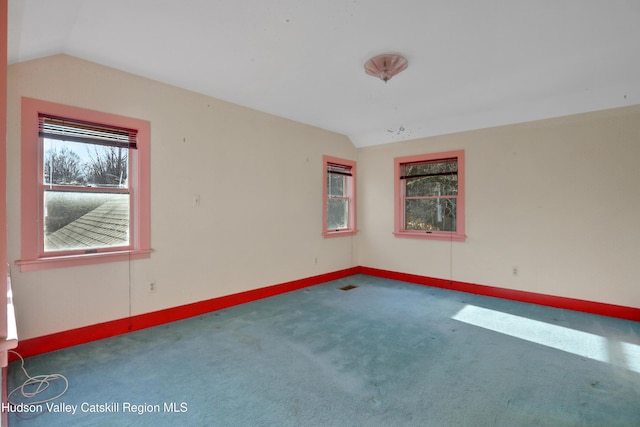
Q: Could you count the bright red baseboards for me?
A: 2